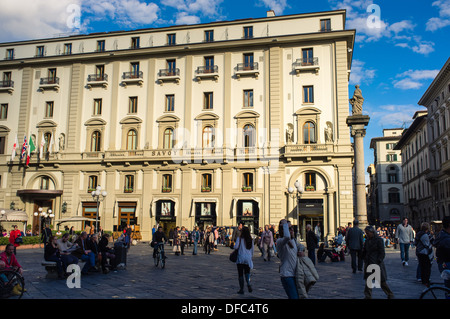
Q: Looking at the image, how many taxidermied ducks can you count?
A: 0